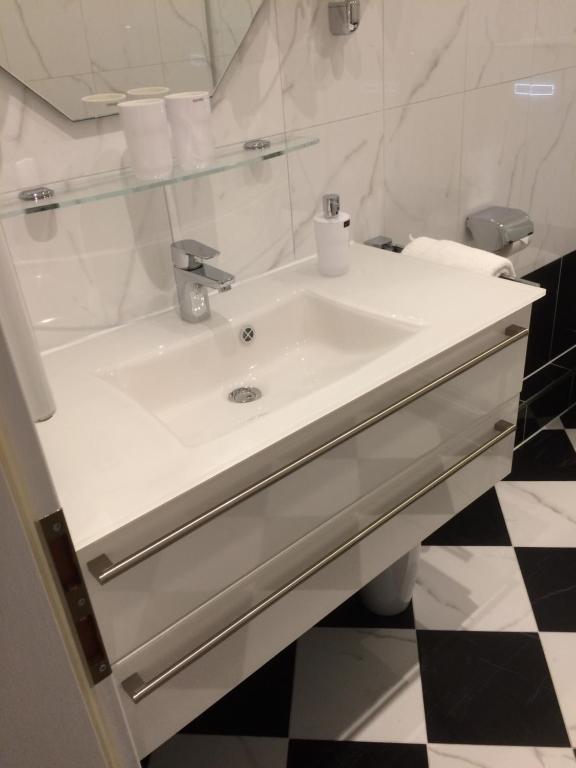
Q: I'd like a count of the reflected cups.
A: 2